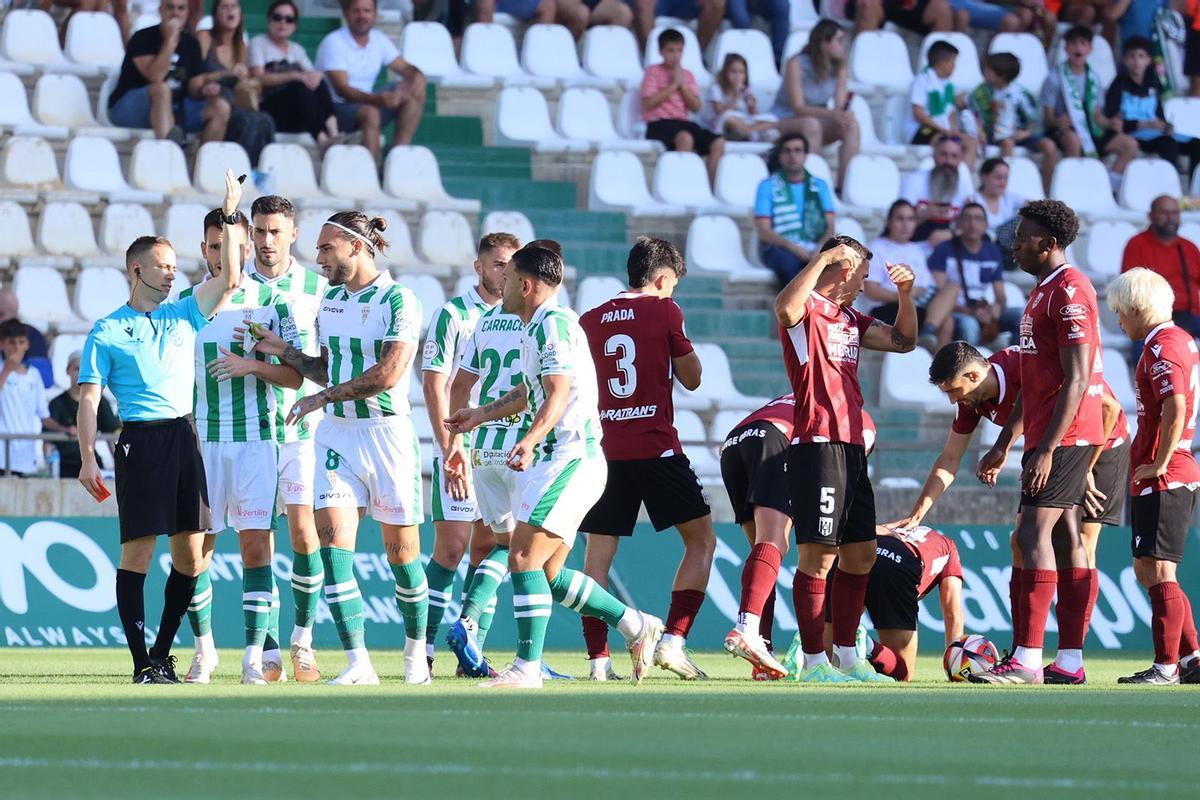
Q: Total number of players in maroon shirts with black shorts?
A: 7